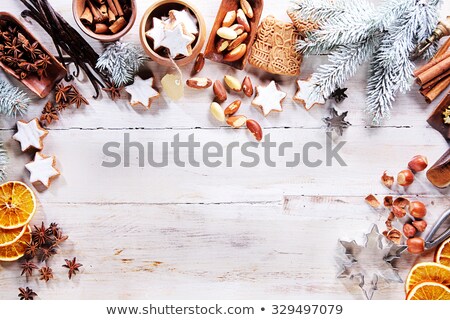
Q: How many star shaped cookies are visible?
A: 8